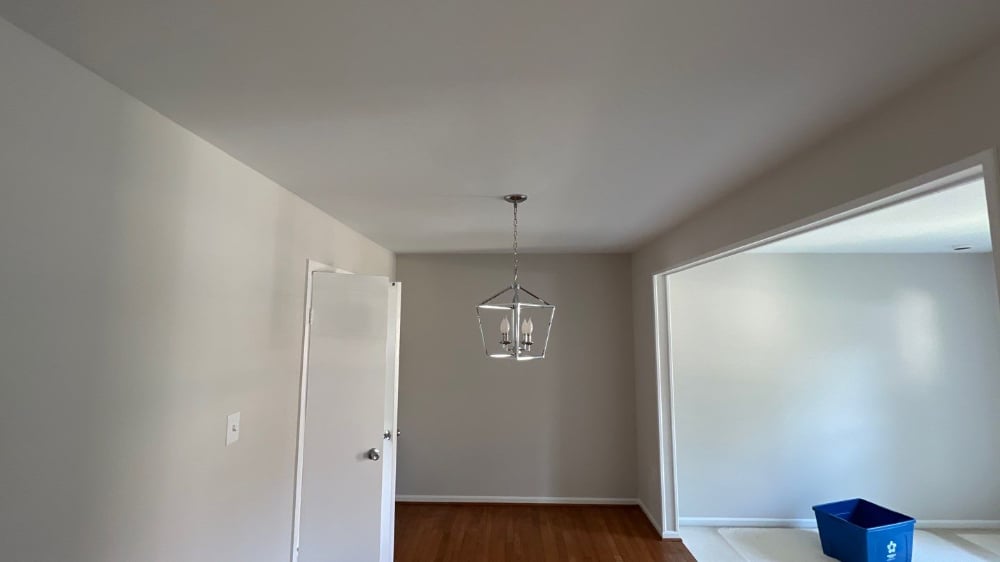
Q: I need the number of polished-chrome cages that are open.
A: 1